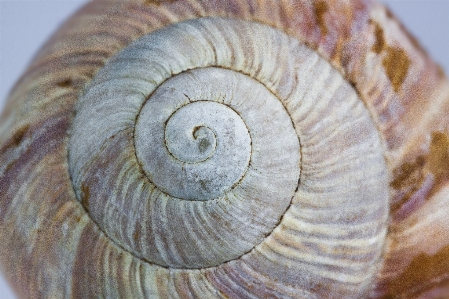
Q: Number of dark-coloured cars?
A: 0